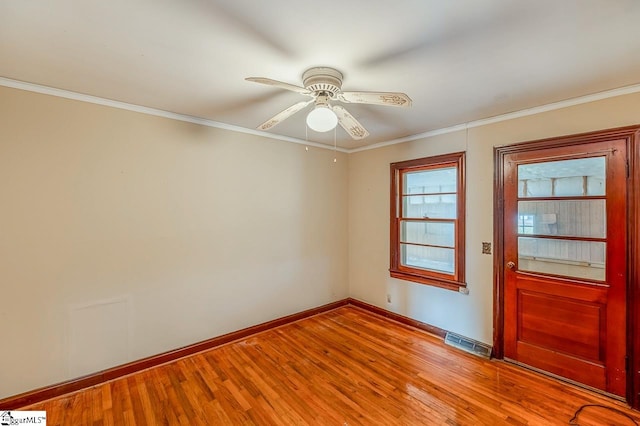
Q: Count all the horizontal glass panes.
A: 7